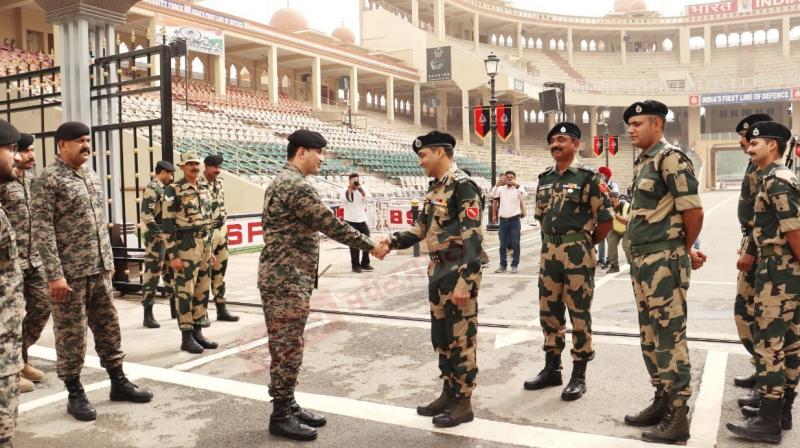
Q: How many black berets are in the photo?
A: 11